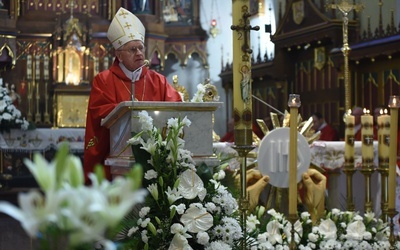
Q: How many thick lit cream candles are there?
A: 3